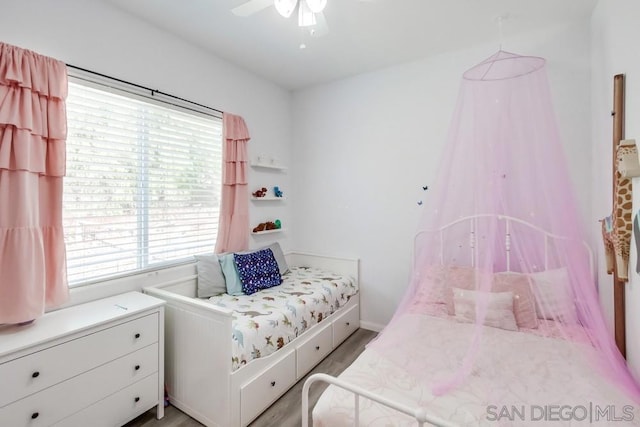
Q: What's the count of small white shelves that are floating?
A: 3